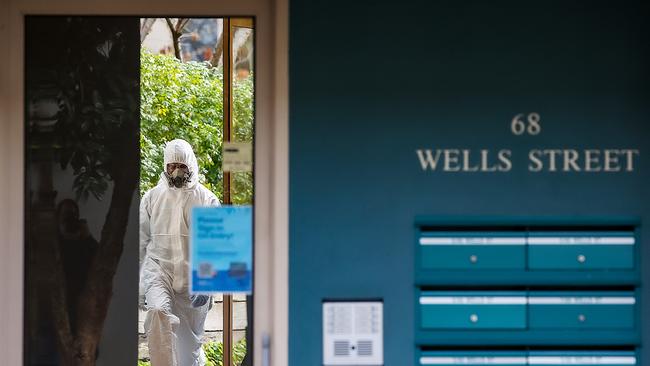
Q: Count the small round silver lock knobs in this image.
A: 4